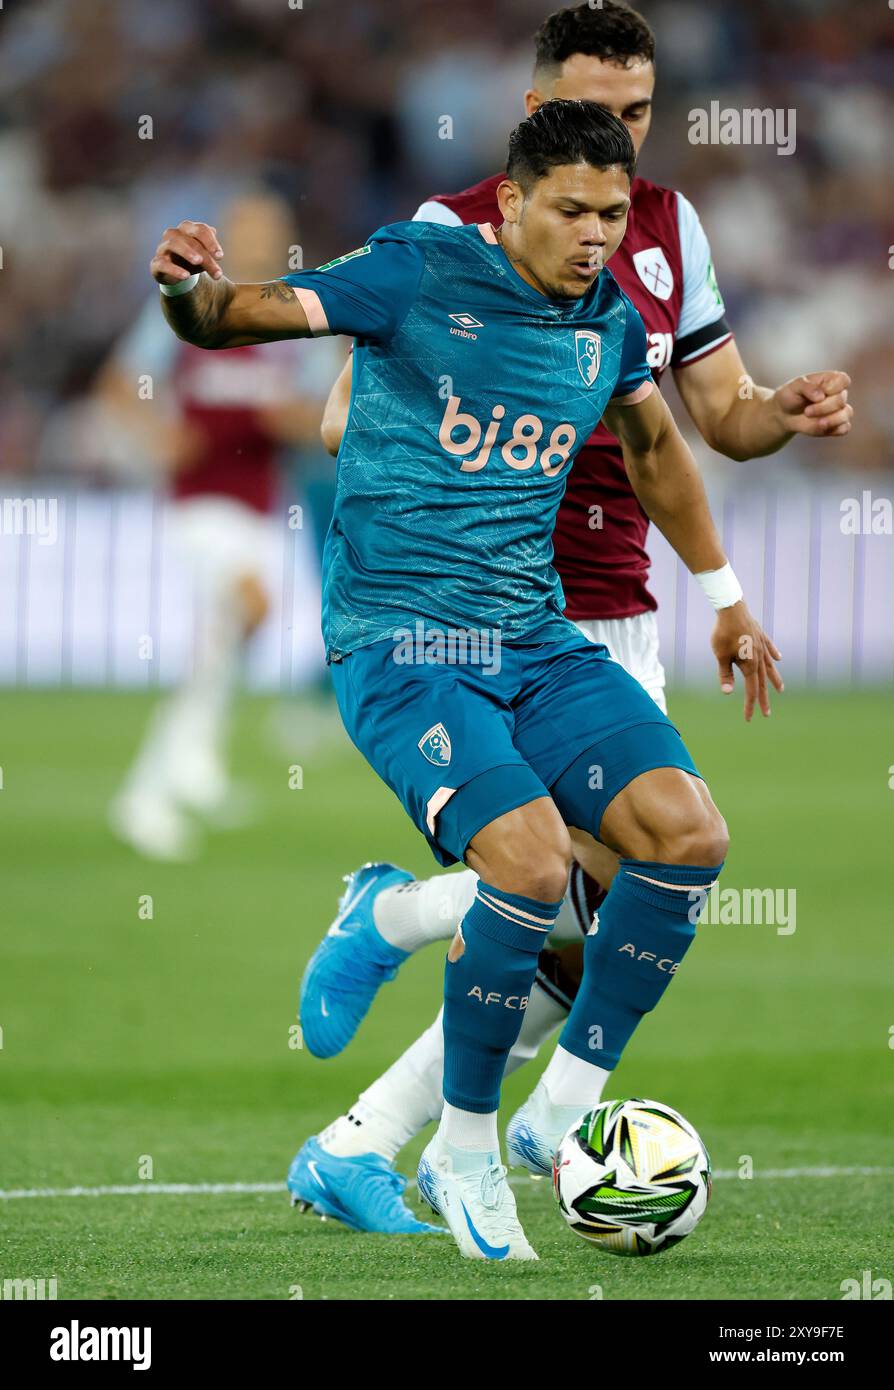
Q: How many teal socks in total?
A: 2